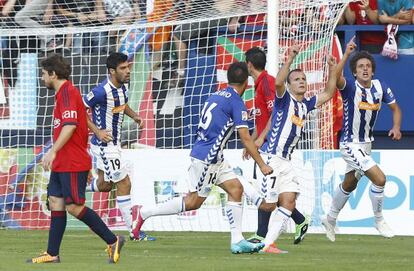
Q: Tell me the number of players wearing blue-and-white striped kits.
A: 4